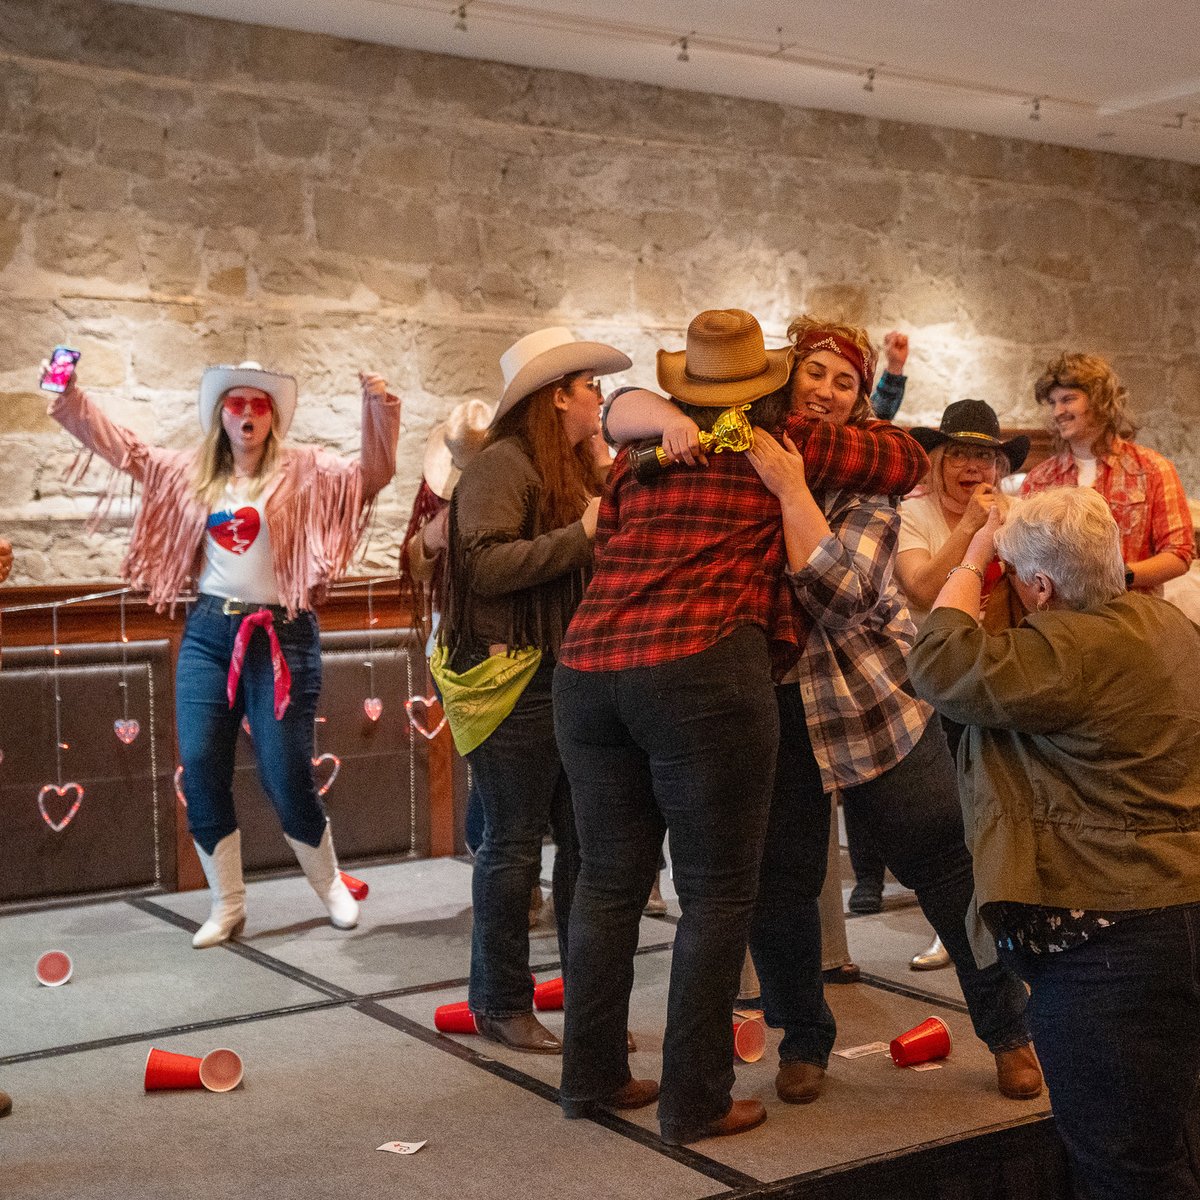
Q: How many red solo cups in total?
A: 8